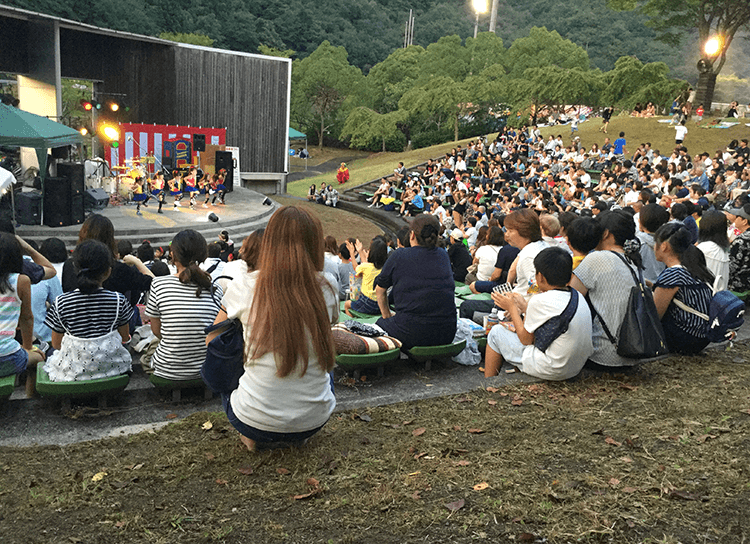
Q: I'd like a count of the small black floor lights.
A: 2